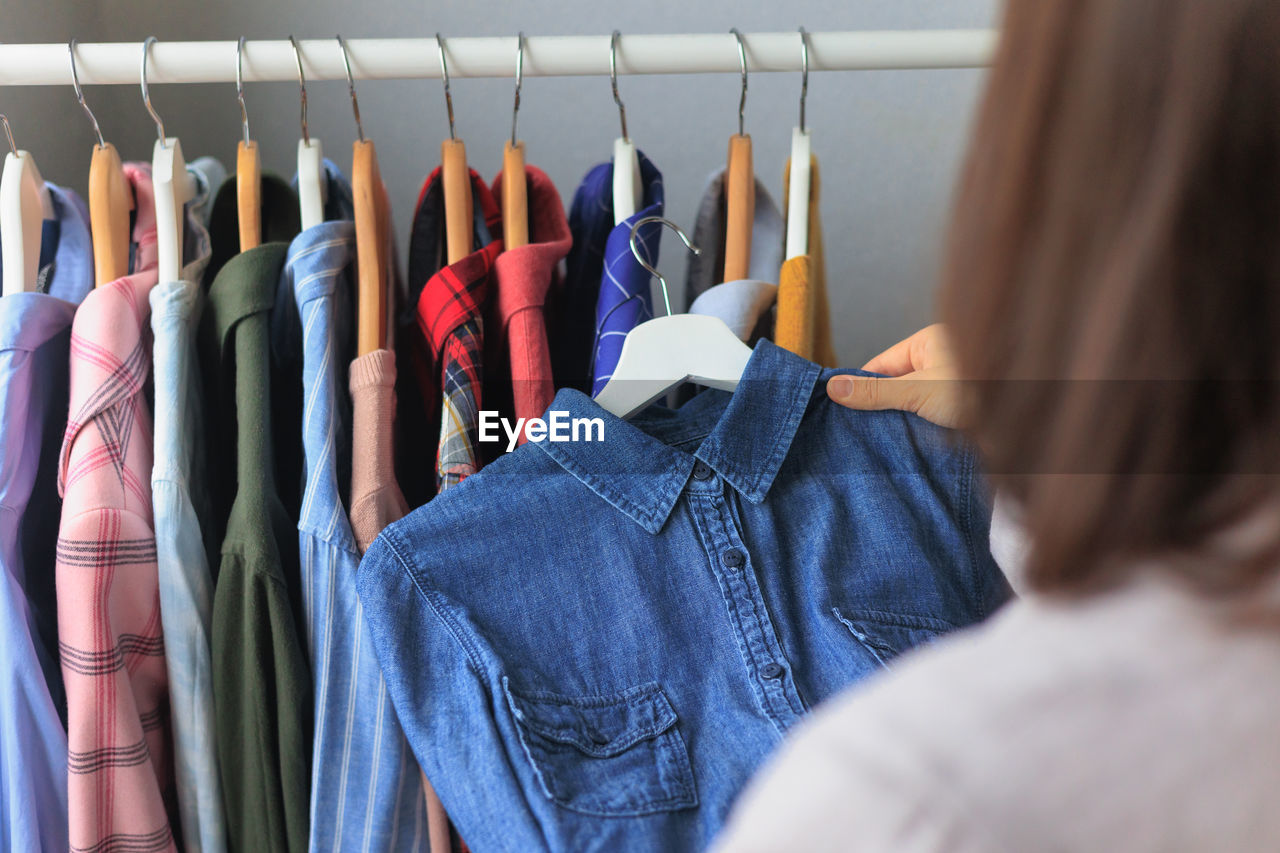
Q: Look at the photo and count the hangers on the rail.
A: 11